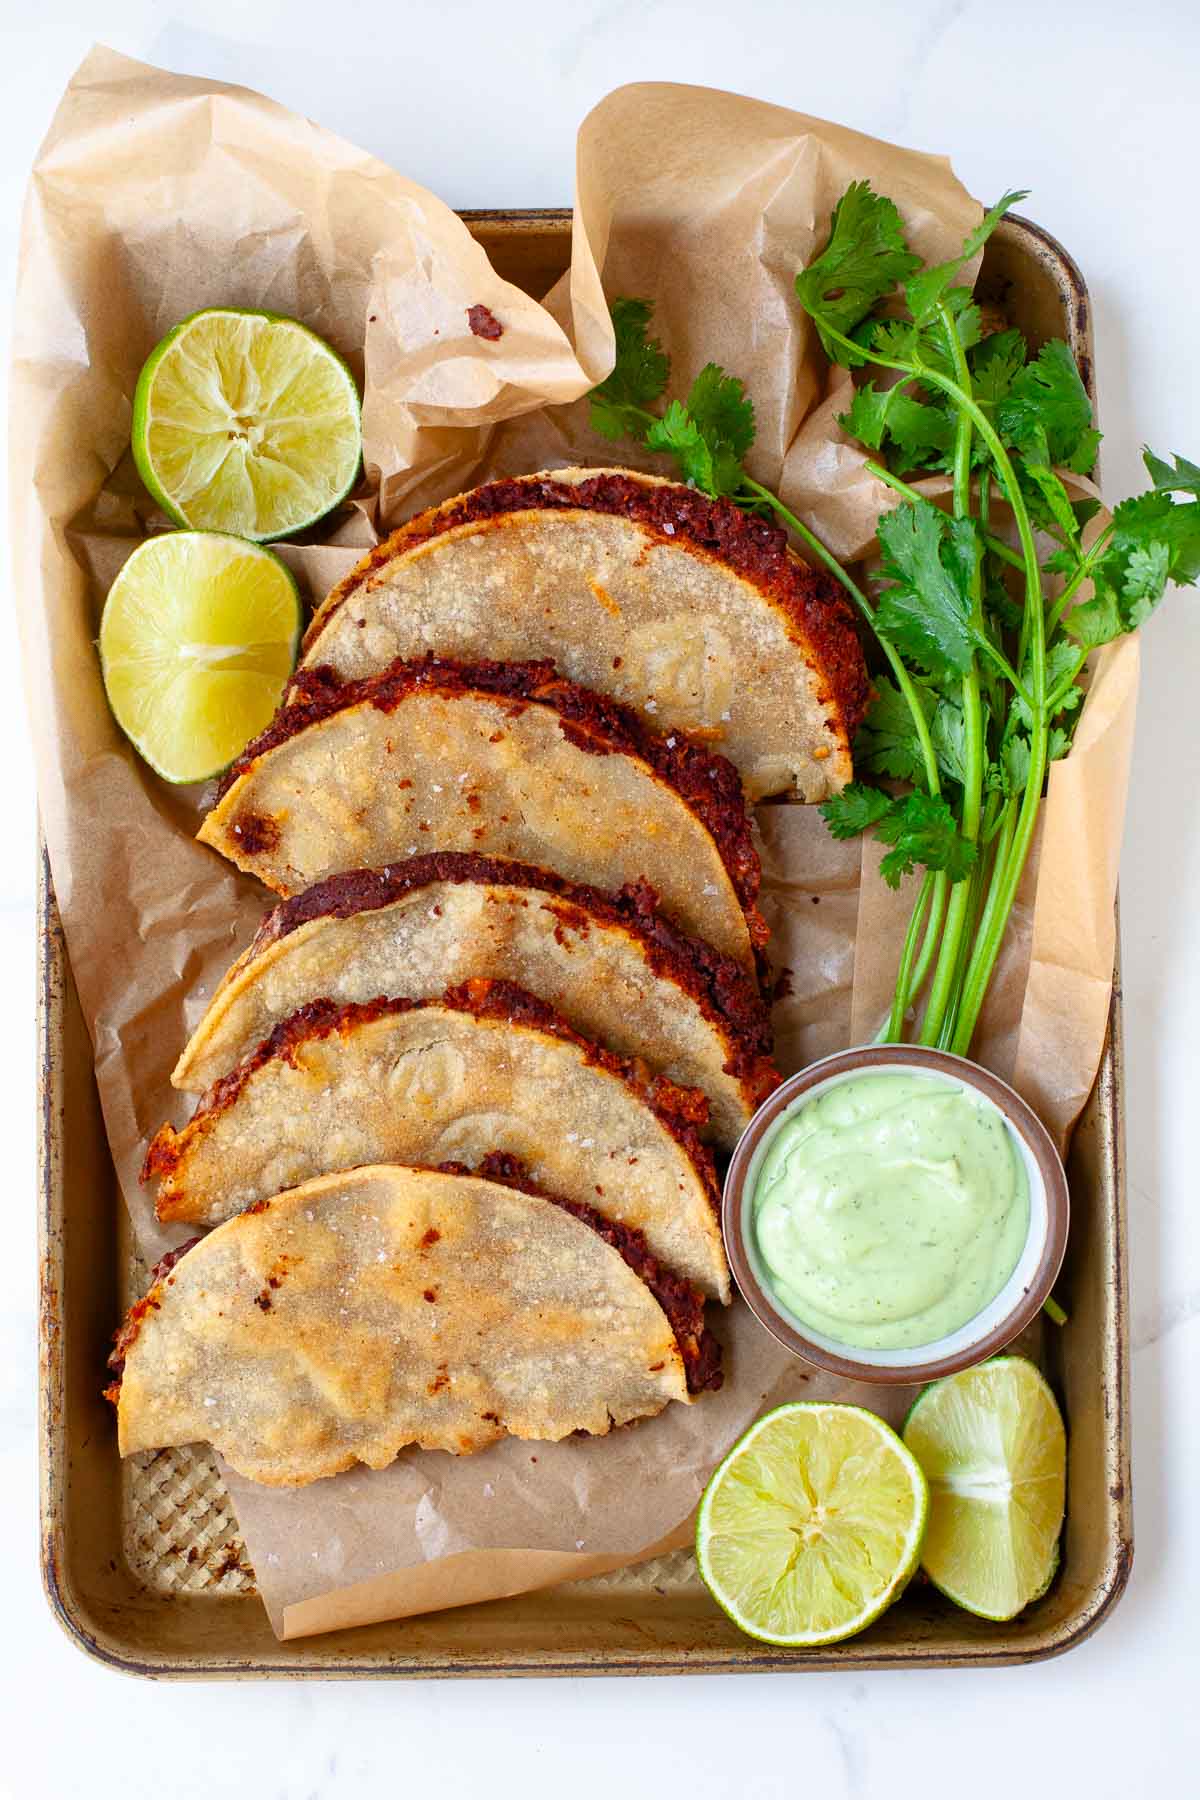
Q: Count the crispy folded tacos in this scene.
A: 5